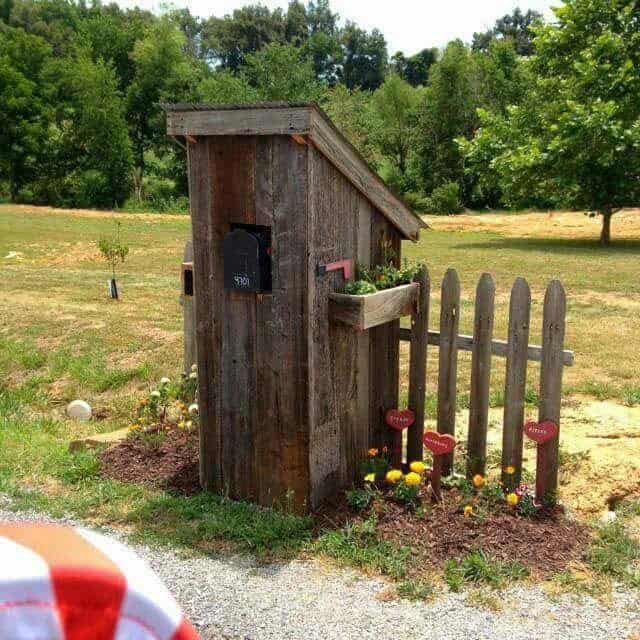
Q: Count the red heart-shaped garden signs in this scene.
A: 3